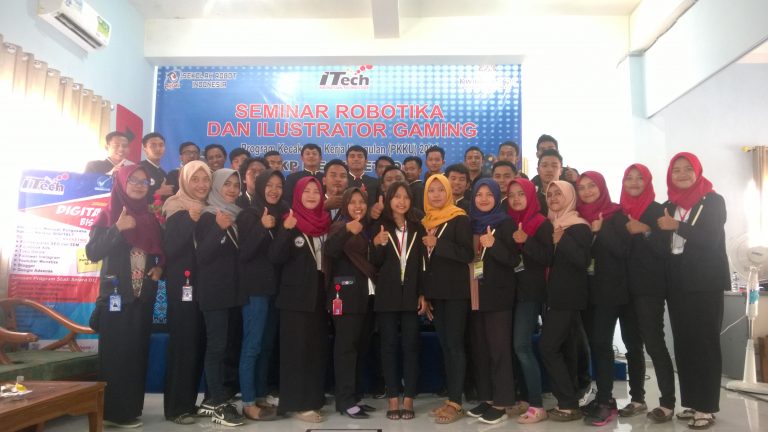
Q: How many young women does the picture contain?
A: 14